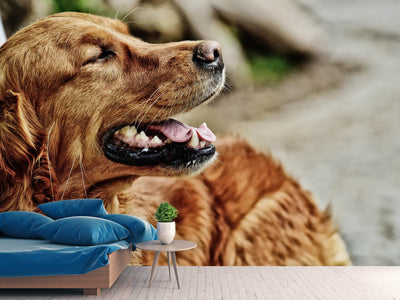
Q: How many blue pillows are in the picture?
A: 4